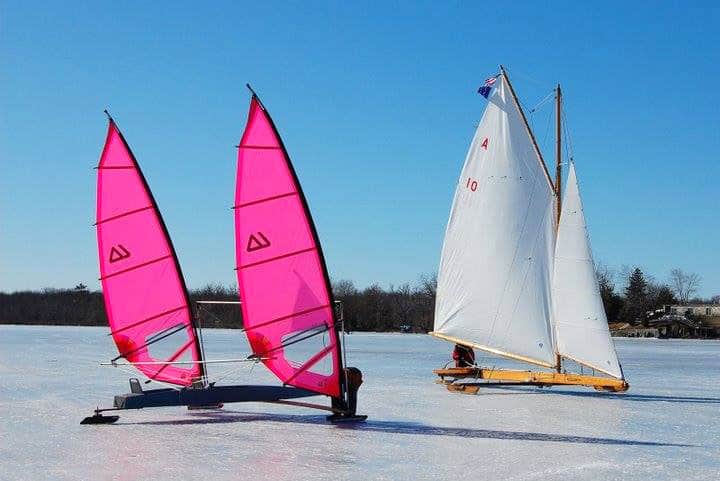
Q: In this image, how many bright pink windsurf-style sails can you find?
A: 2